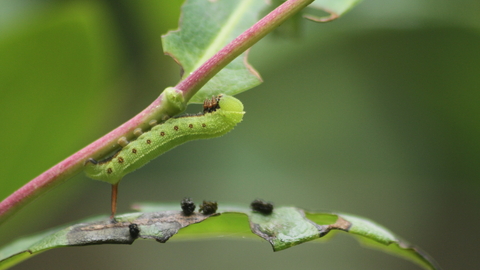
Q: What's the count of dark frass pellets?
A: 4